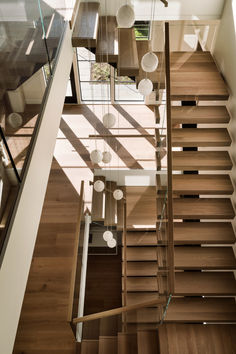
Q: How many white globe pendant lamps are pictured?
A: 10